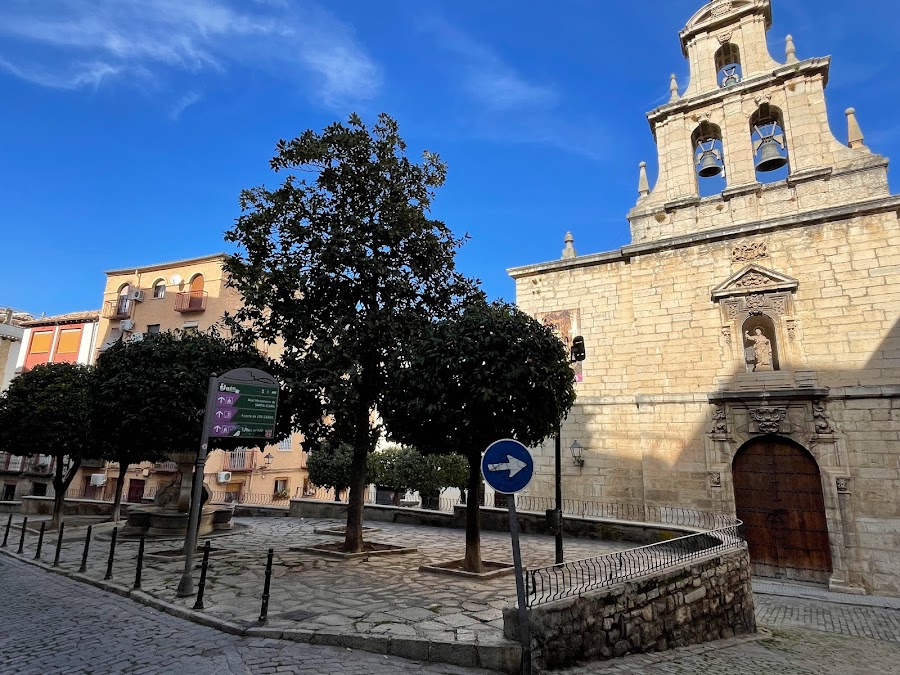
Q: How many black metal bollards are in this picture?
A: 9